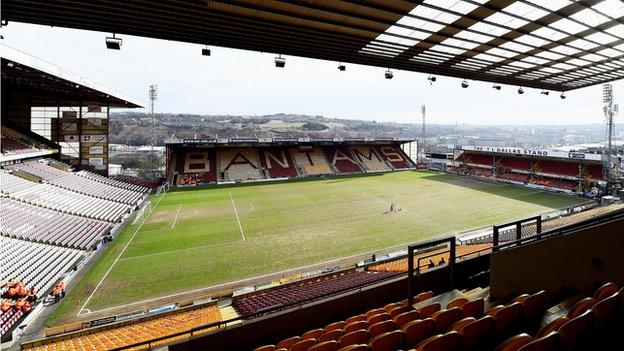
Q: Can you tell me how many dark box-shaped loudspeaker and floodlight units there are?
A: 11